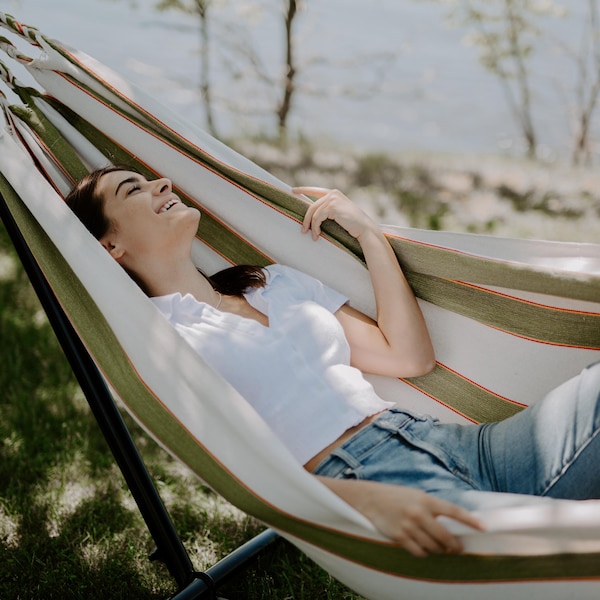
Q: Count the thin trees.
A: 4